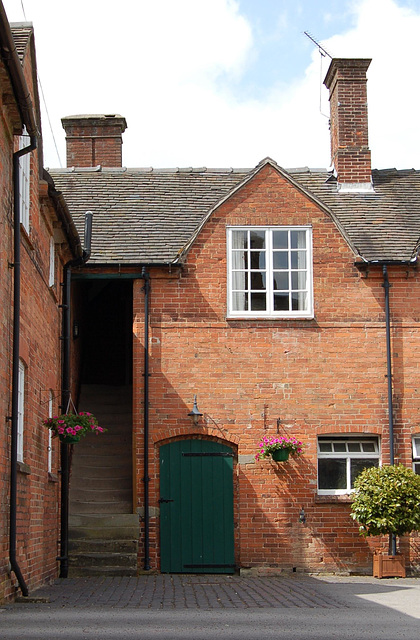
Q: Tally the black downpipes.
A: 4